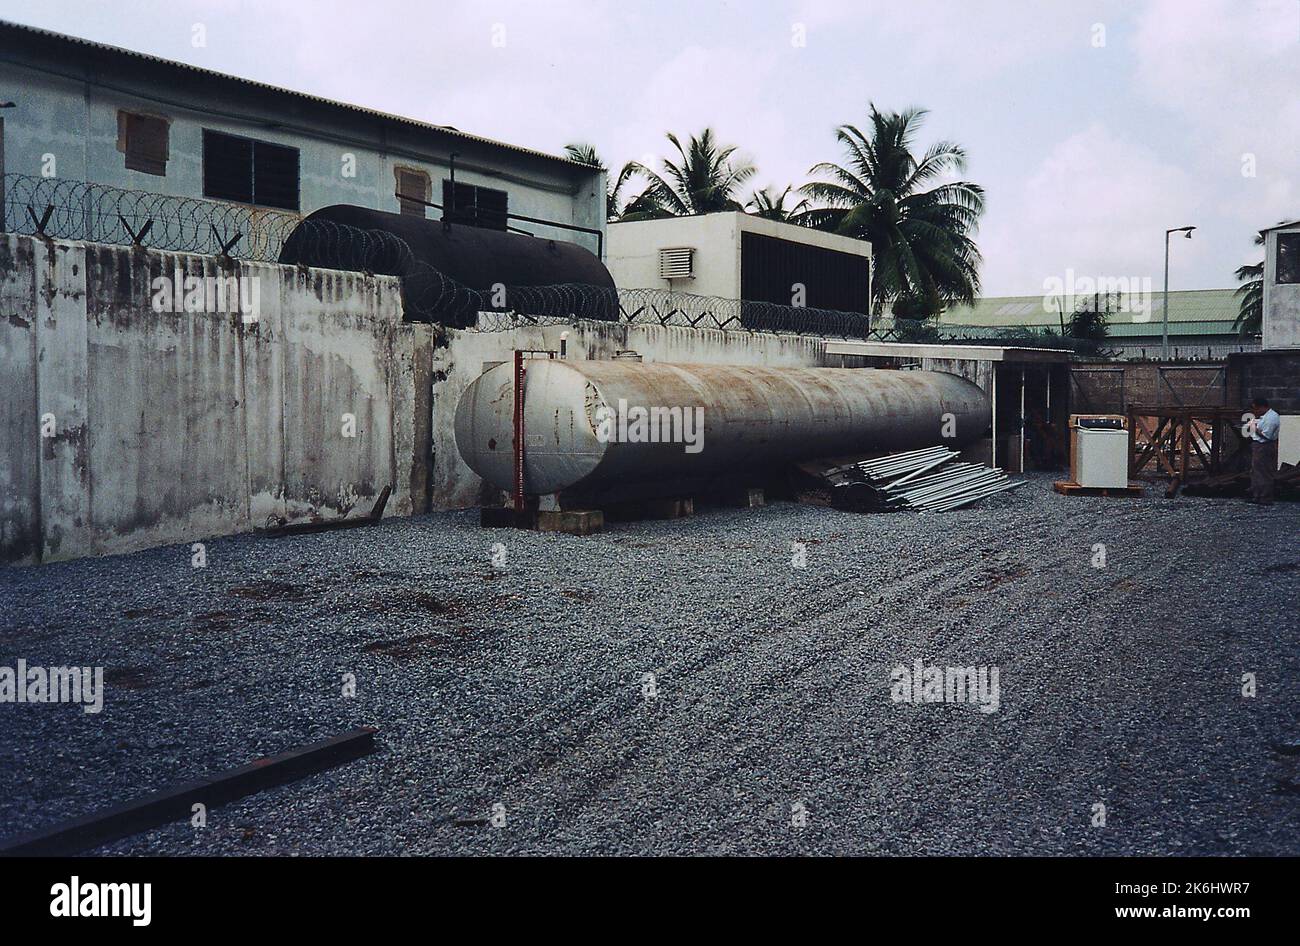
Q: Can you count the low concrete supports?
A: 3